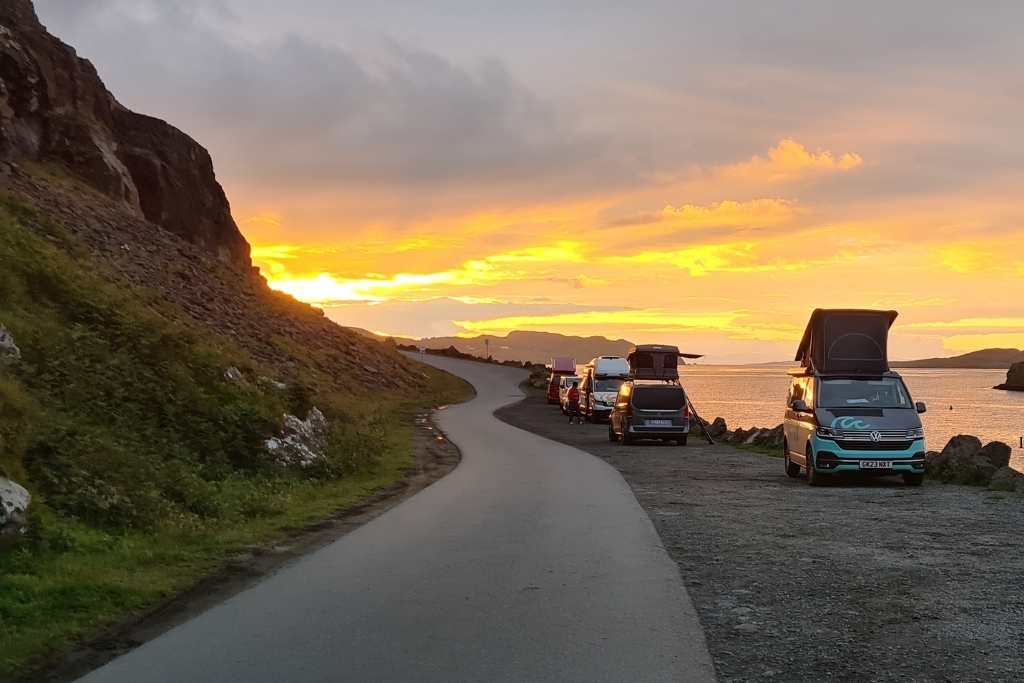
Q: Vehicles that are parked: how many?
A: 5